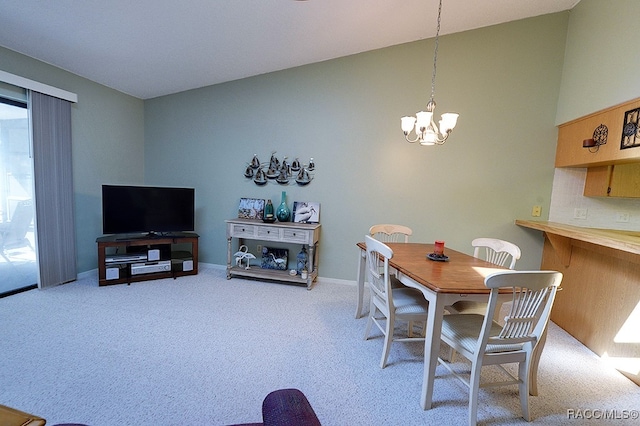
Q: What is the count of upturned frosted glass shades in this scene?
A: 5